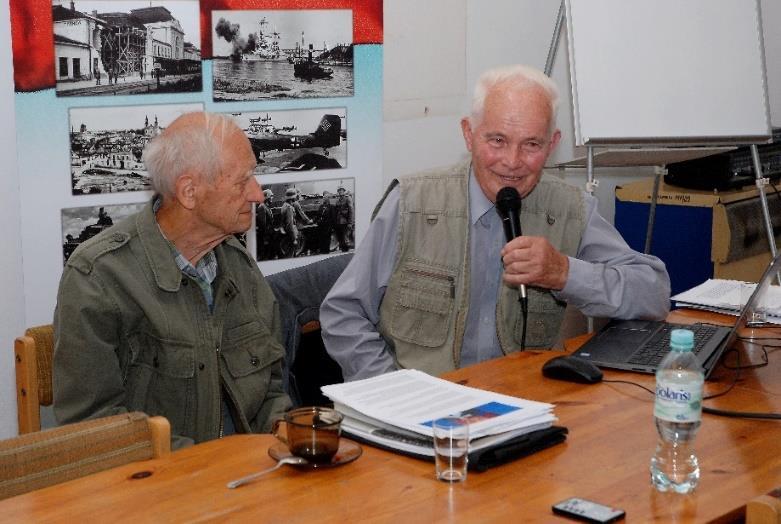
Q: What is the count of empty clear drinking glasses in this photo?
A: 1